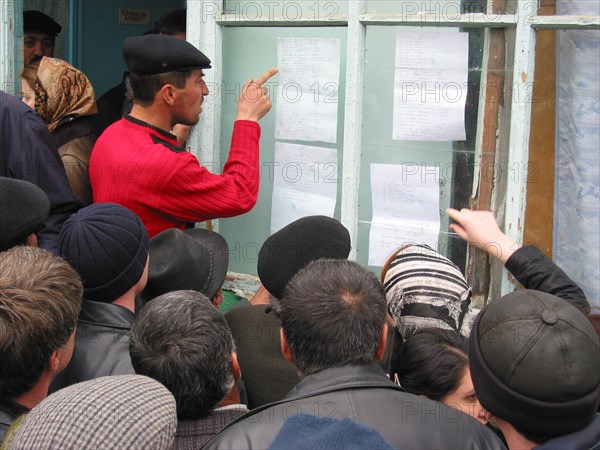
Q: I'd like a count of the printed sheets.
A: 4